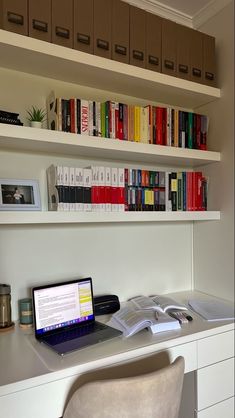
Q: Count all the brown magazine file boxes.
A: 12